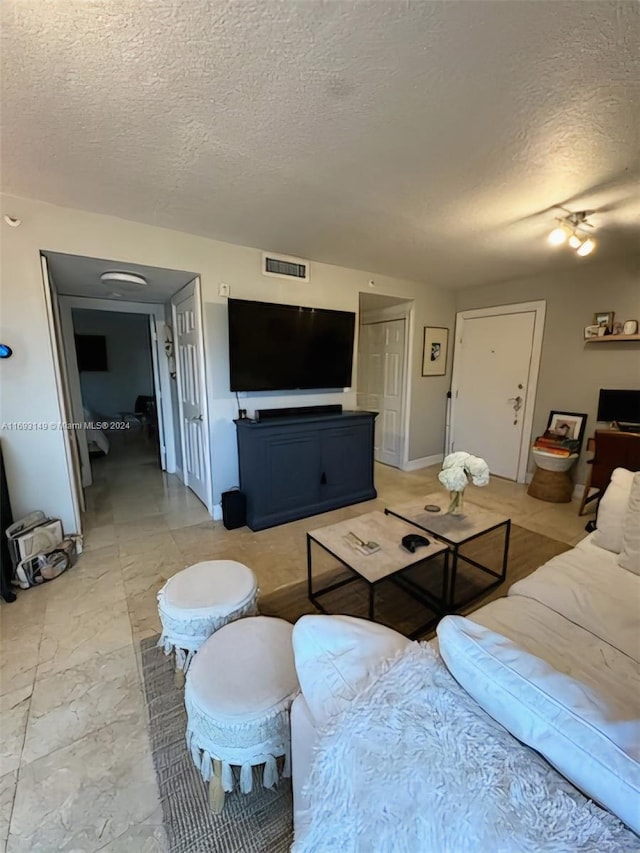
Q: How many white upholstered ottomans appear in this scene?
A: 2